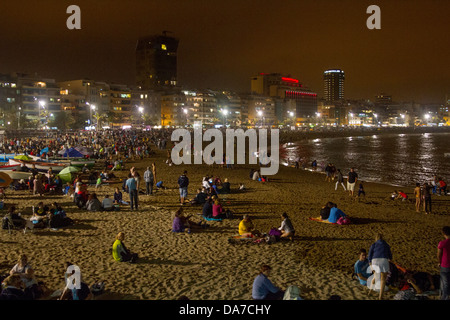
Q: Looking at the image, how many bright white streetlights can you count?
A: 12